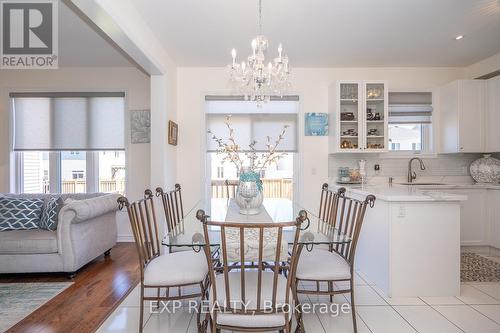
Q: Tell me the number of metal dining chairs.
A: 6